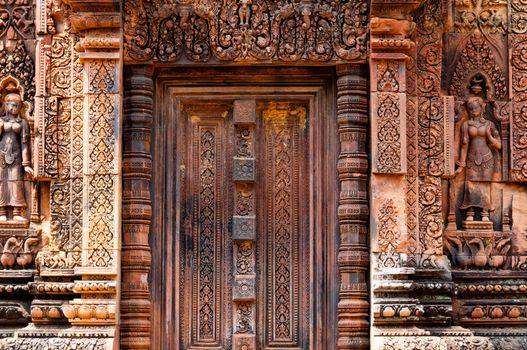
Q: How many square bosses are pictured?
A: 5